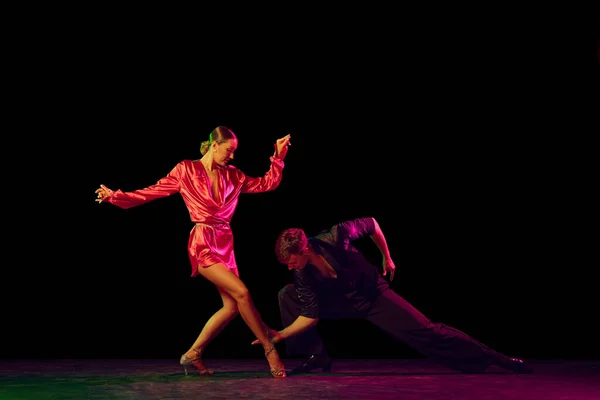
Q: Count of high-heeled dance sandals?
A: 2